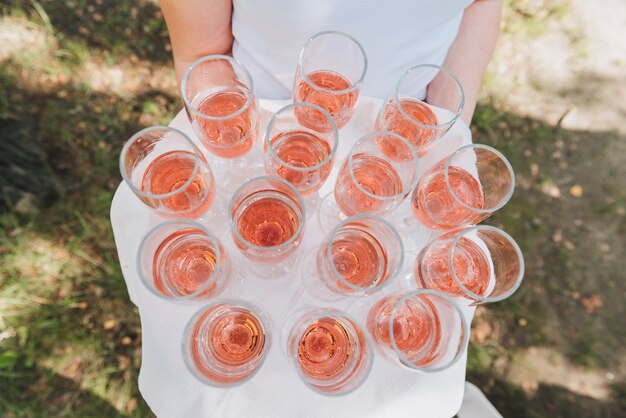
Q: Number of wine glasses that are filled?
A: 14